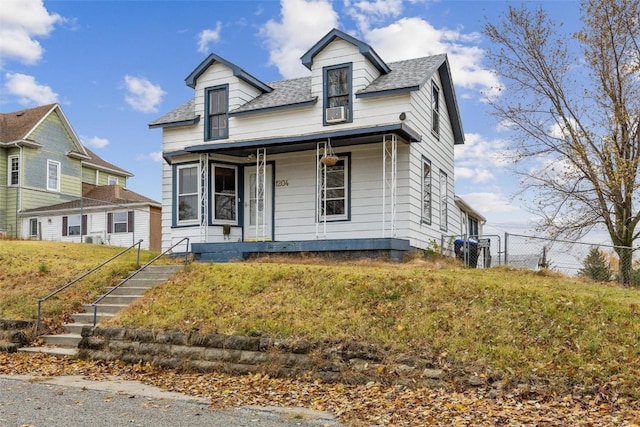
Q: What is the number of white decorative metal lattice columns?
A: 4